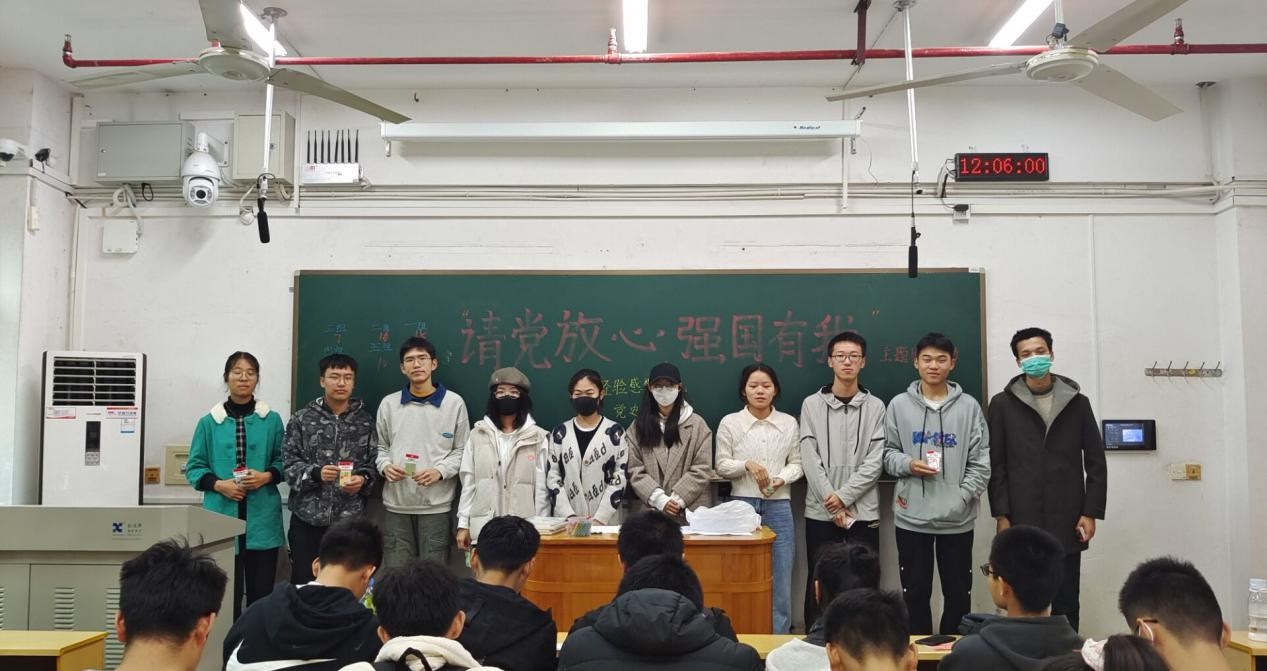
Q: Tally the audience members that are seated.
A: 11